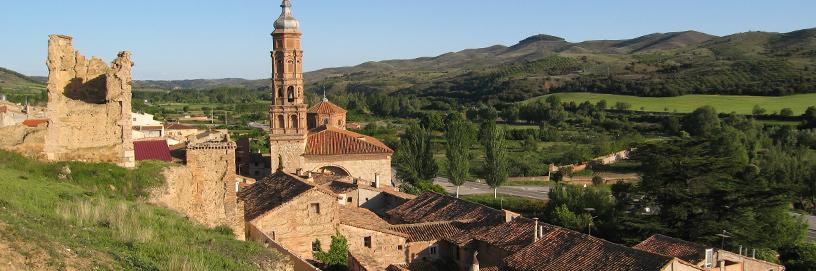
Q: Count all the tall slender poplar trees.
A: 3